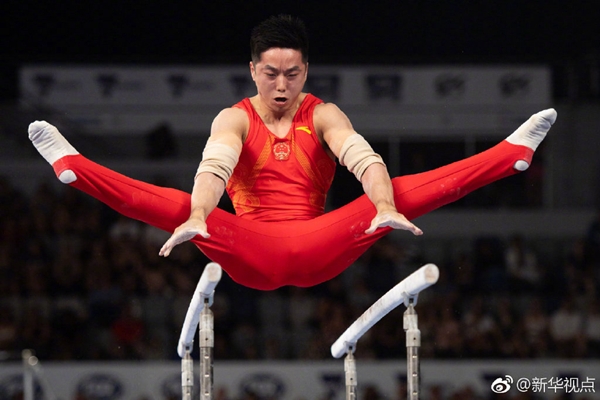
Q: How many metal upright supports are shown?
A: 4